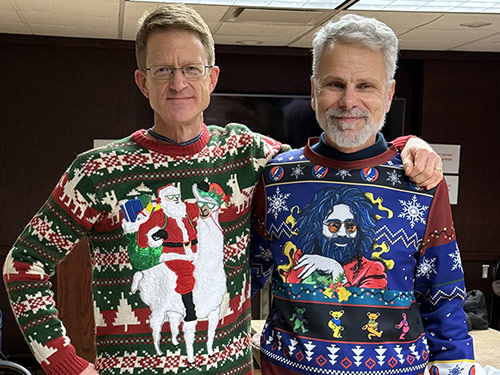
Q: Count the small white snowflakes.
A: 3